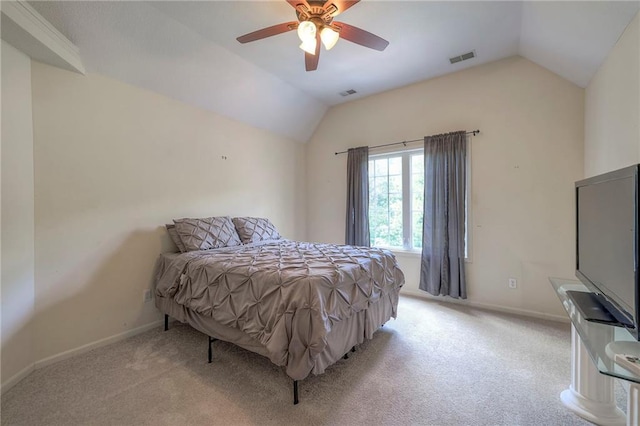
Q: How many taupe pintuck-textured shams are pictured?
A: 2